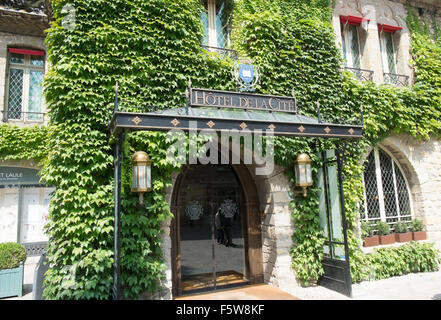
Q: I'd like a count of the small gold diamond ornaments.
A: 8